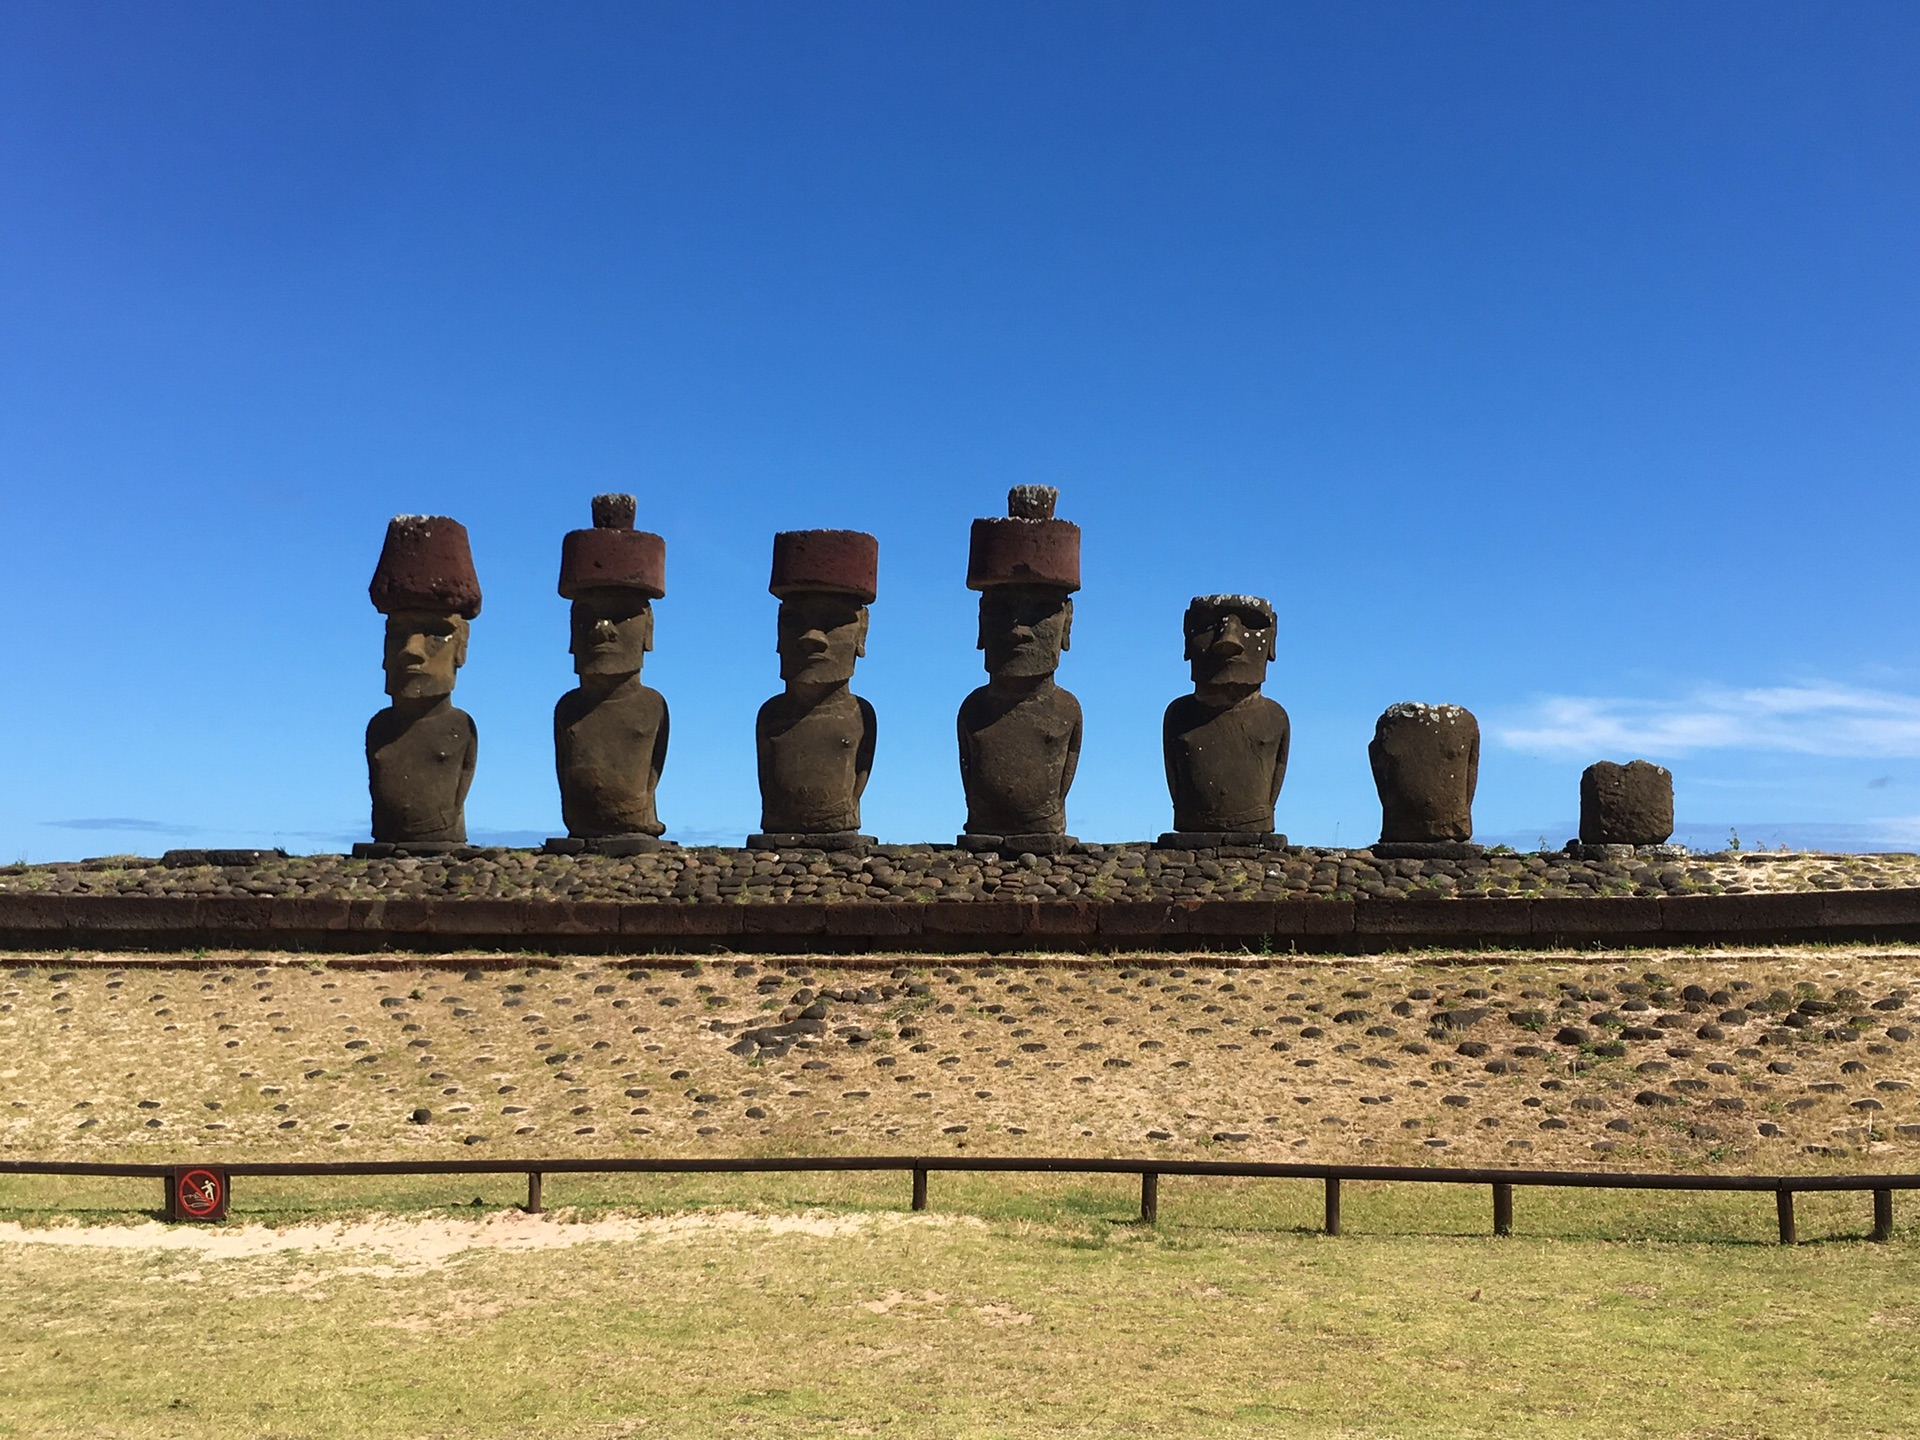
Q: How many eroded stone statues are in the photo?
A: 2